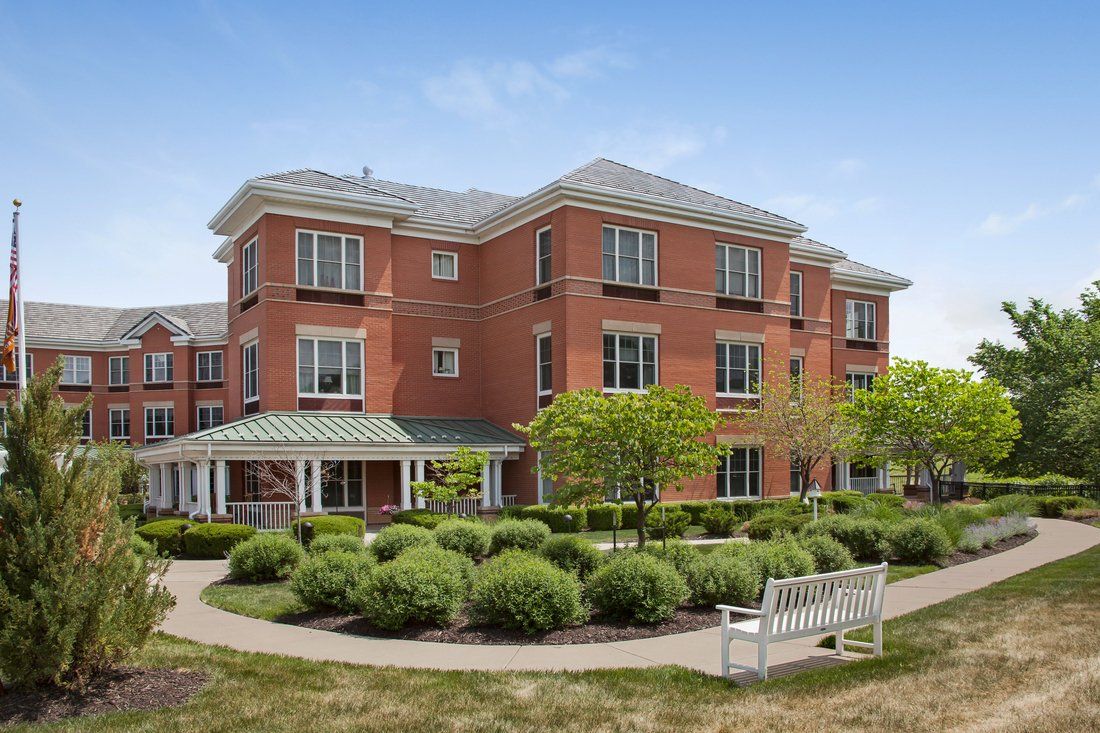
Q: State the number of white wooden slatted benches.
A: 1